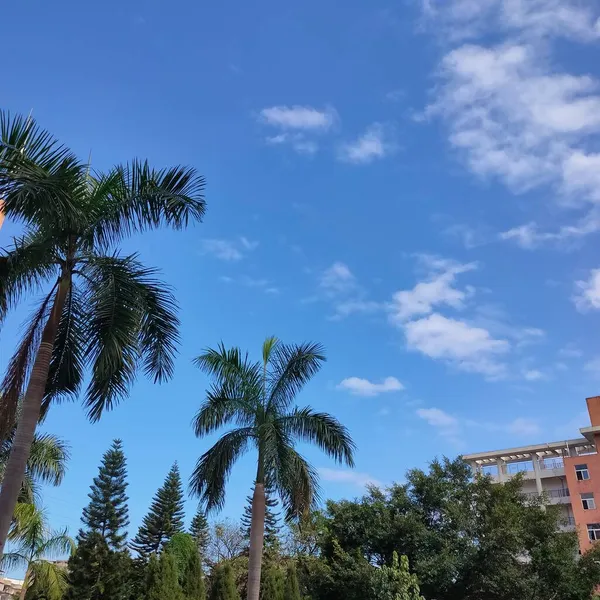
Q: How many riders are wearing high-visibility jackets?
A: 0